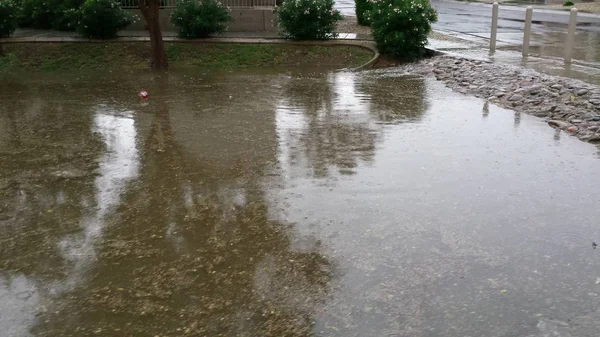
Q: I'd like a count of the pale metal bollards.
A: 3